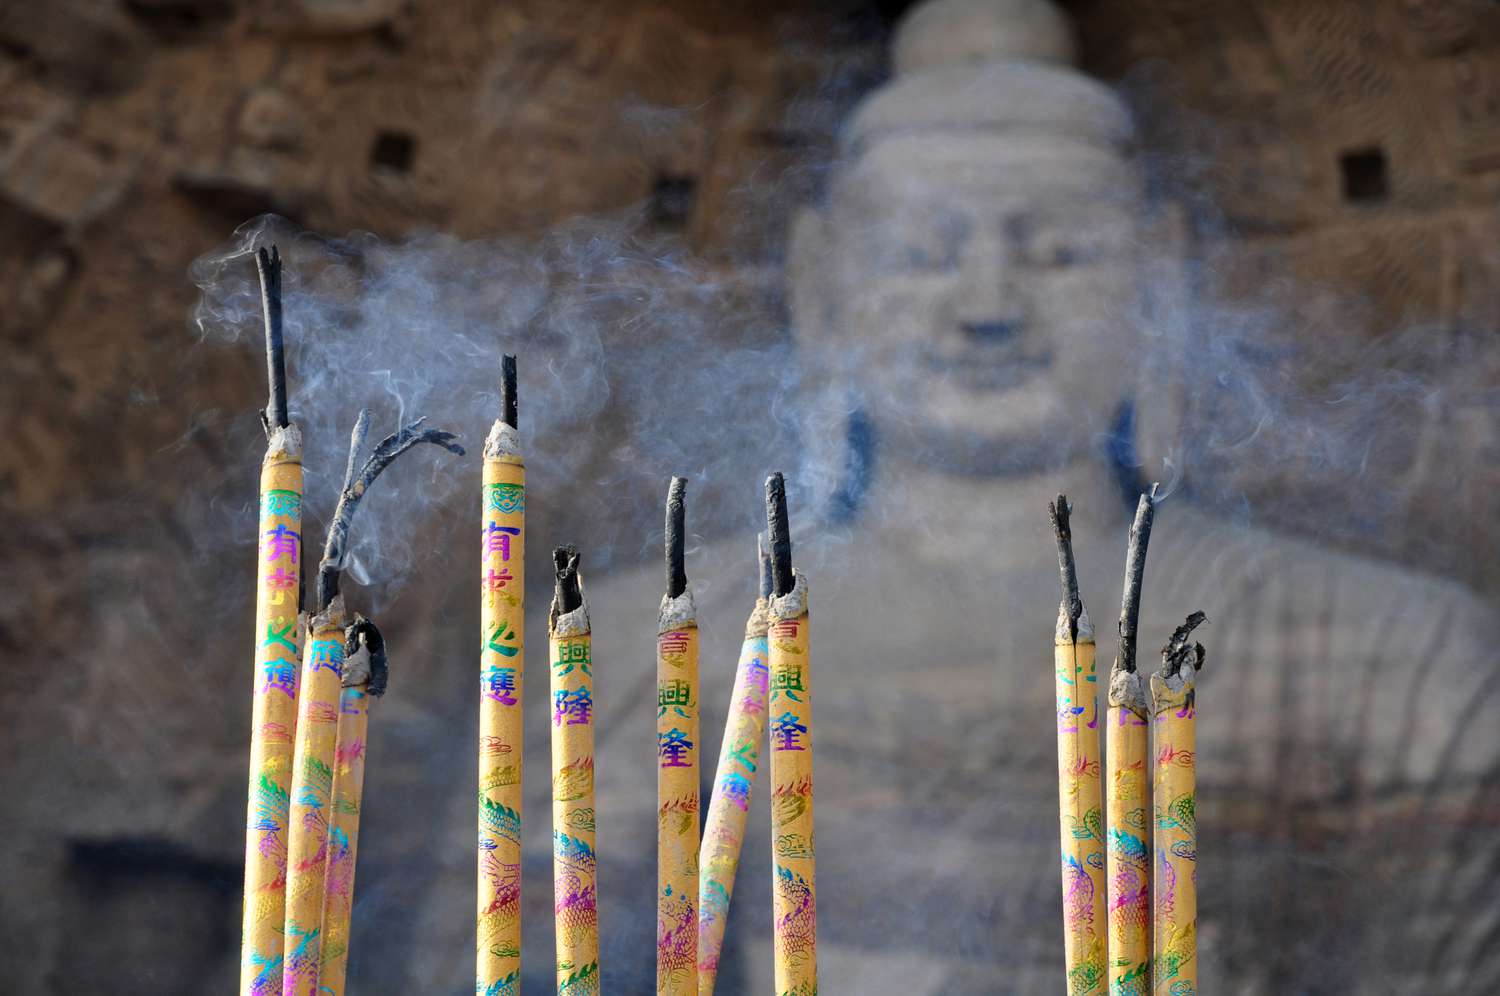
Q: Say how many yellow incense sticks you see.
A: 11